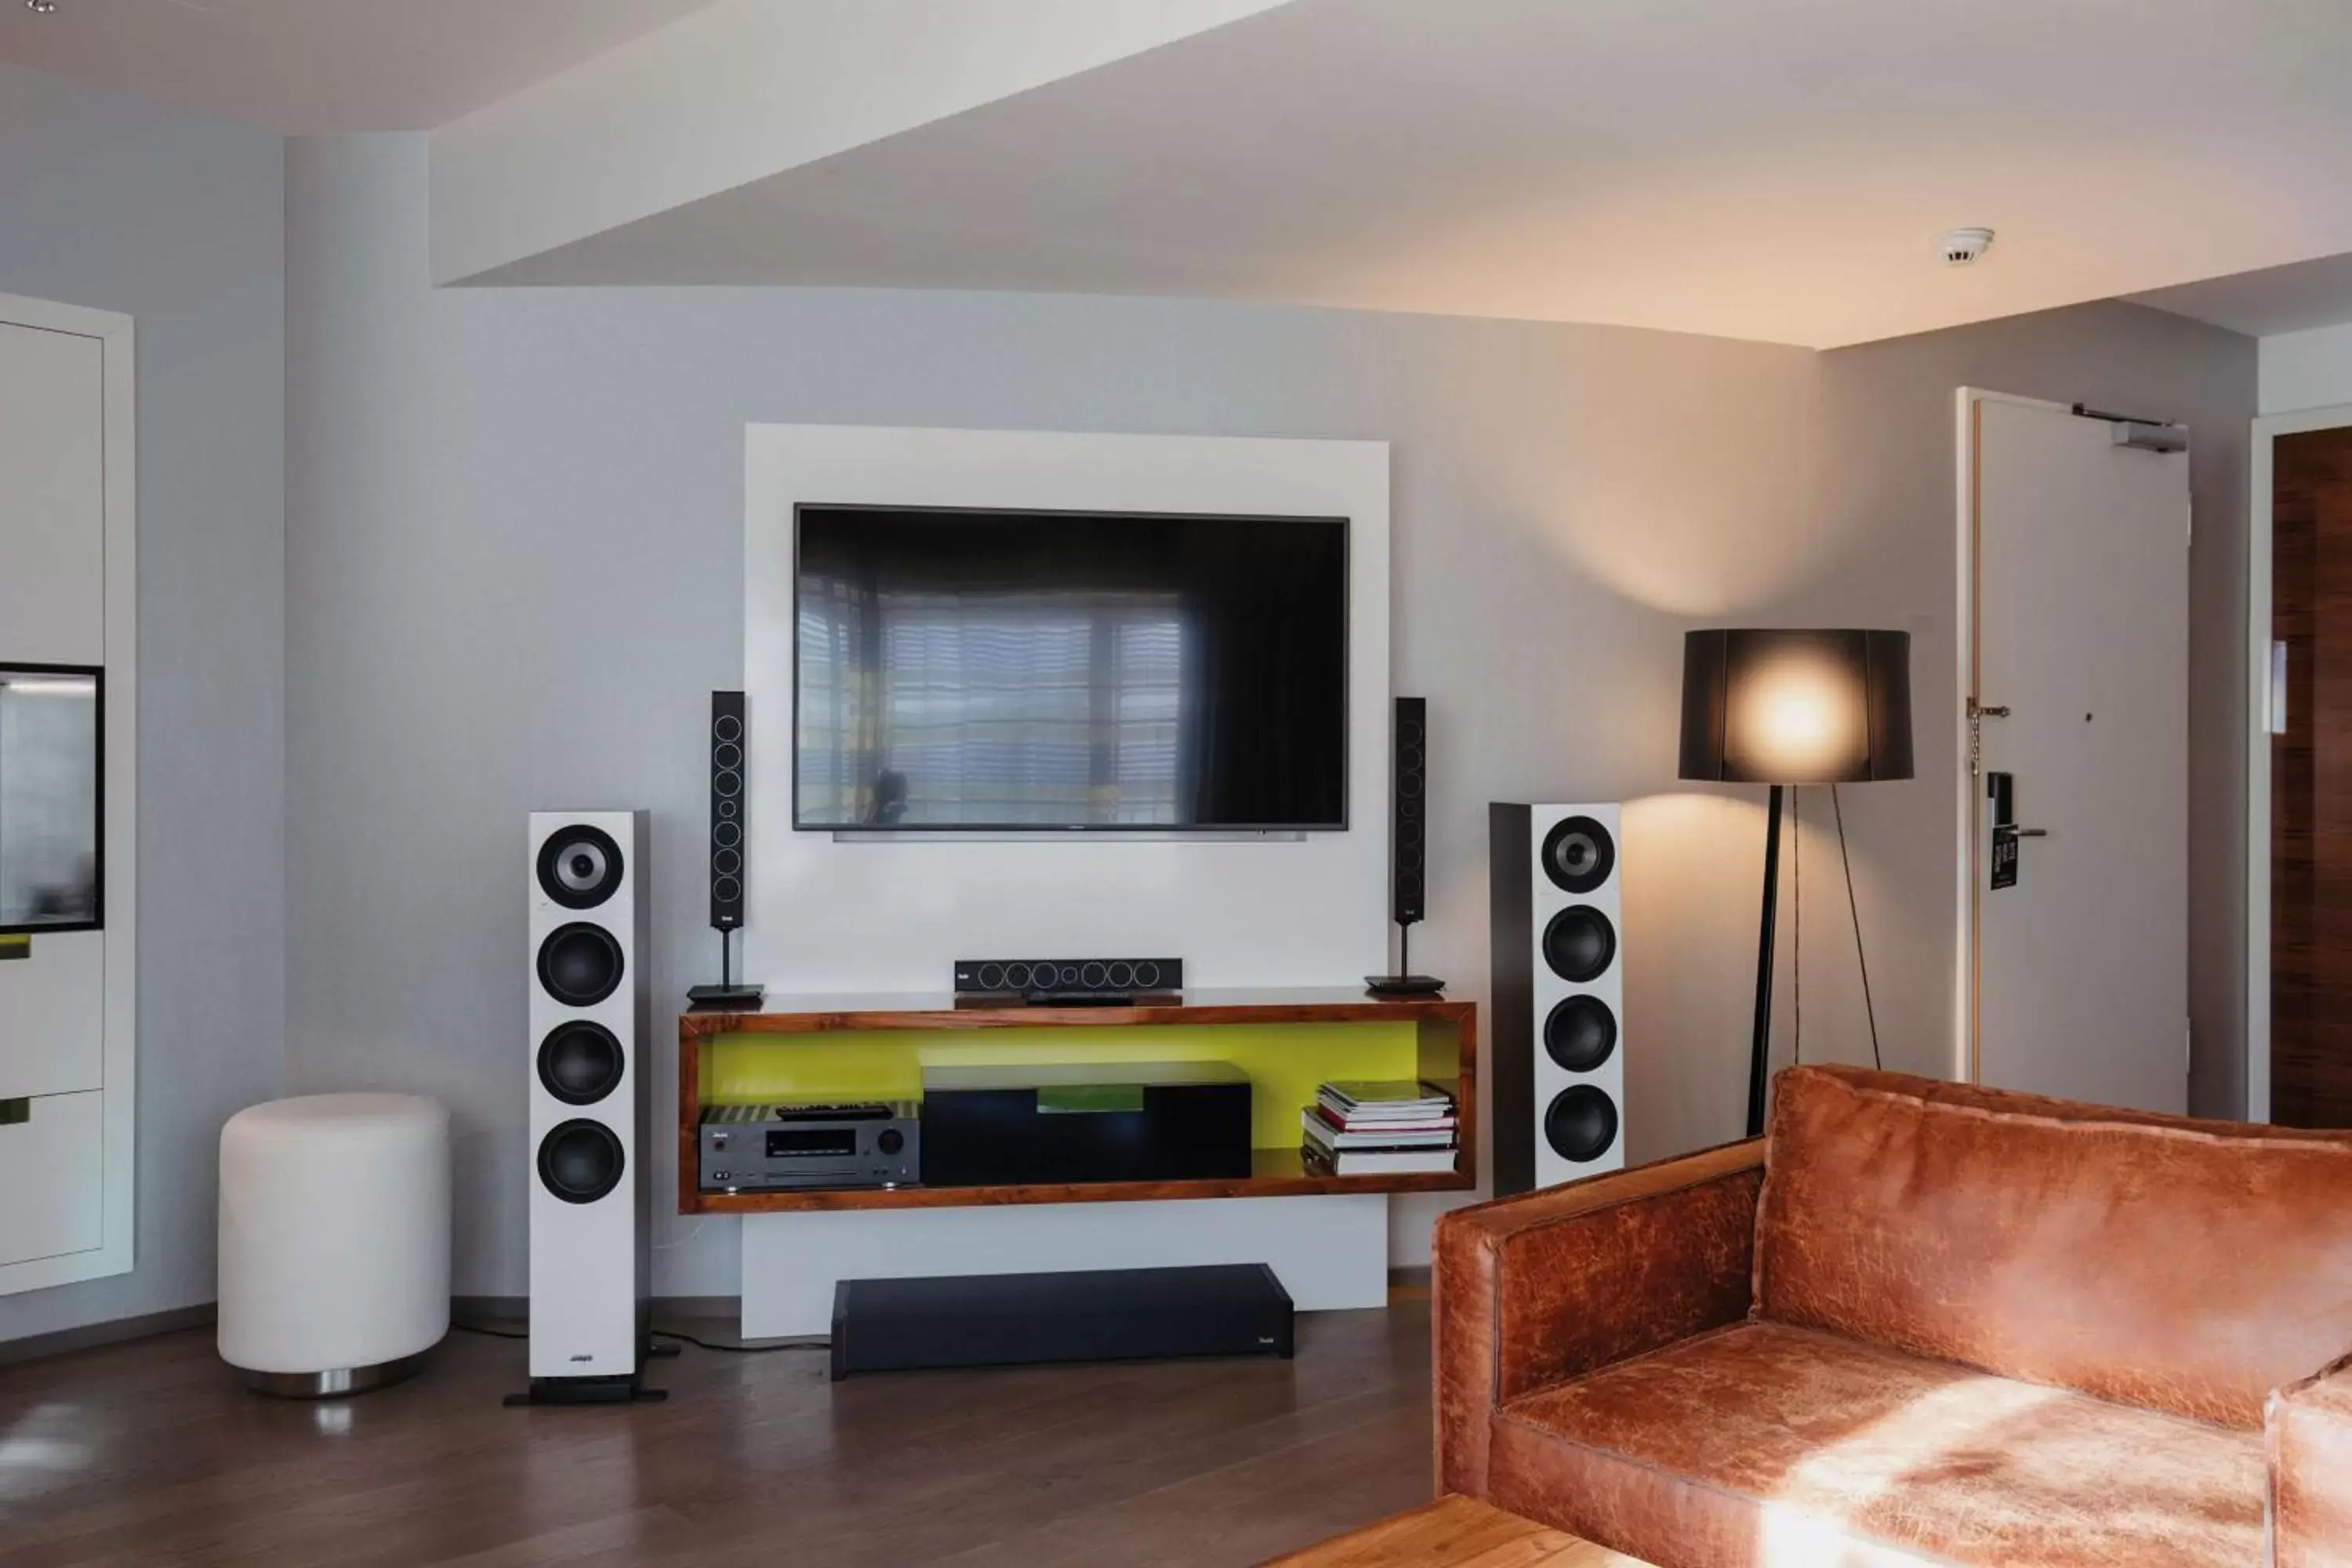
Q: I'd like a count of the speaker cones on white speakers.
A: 8